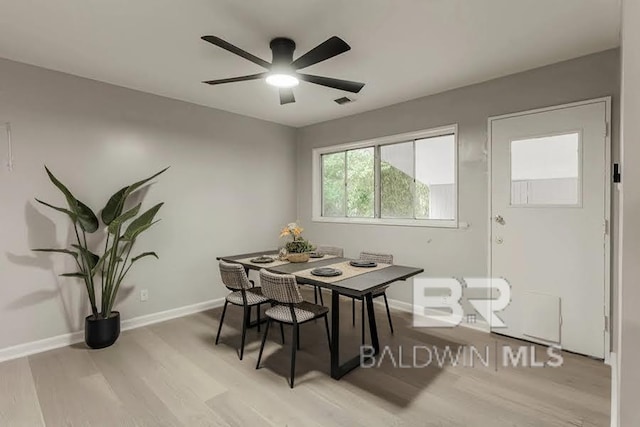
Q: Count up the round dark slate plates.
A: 4